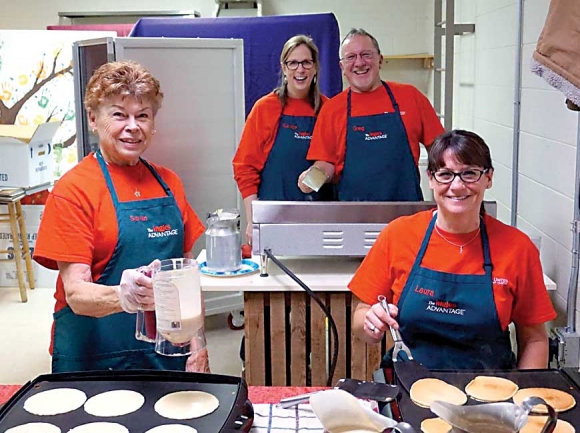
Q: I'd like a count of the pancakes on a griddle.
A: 11